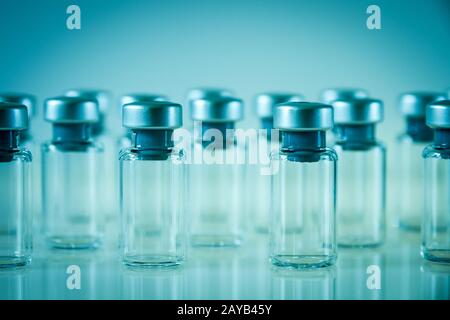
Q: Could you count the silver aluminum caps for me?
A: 14